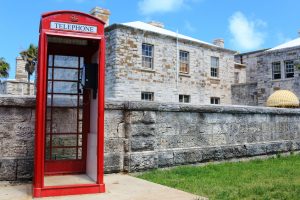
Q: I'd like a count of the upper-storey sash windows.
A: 5